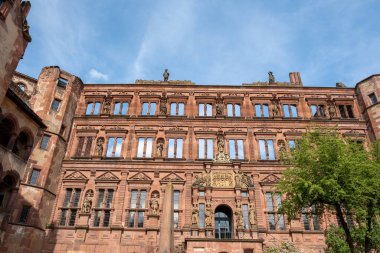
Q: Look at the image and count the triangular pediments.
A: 5